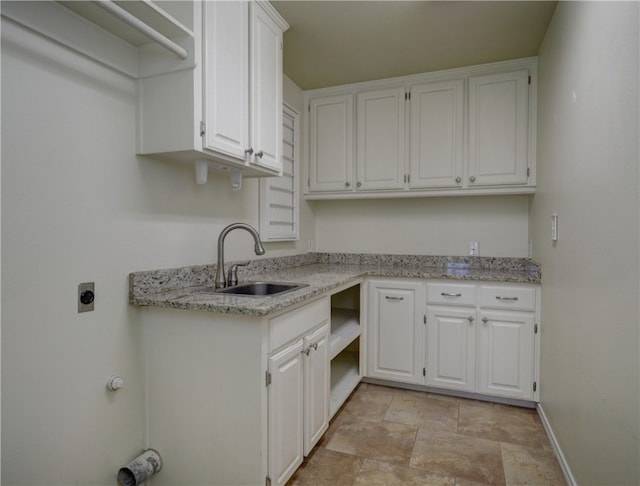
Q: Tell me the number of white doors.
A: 11